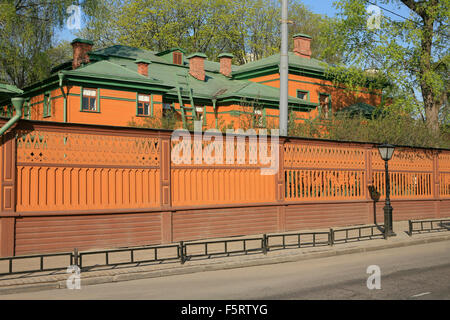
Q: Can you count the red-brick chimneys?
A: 5